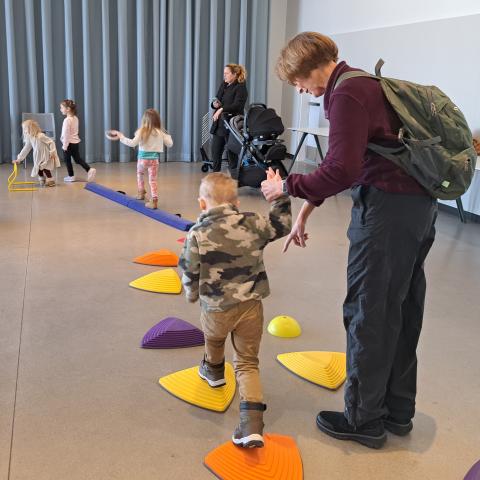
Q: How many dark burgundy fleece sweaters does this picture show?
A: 1